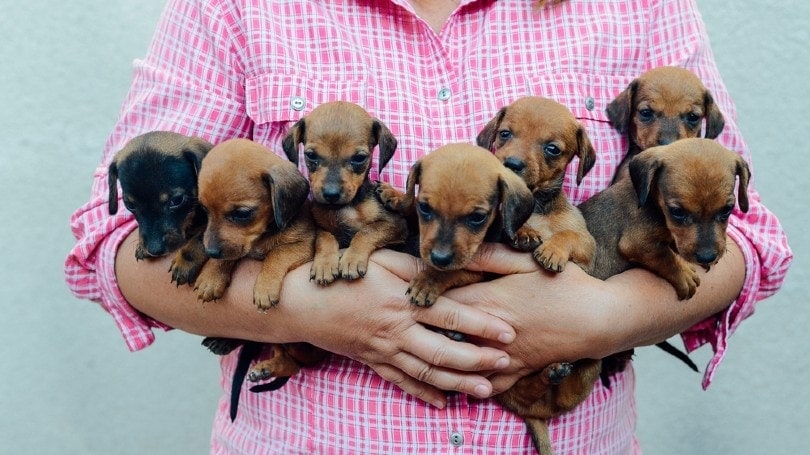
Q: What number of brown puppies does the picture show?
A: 6